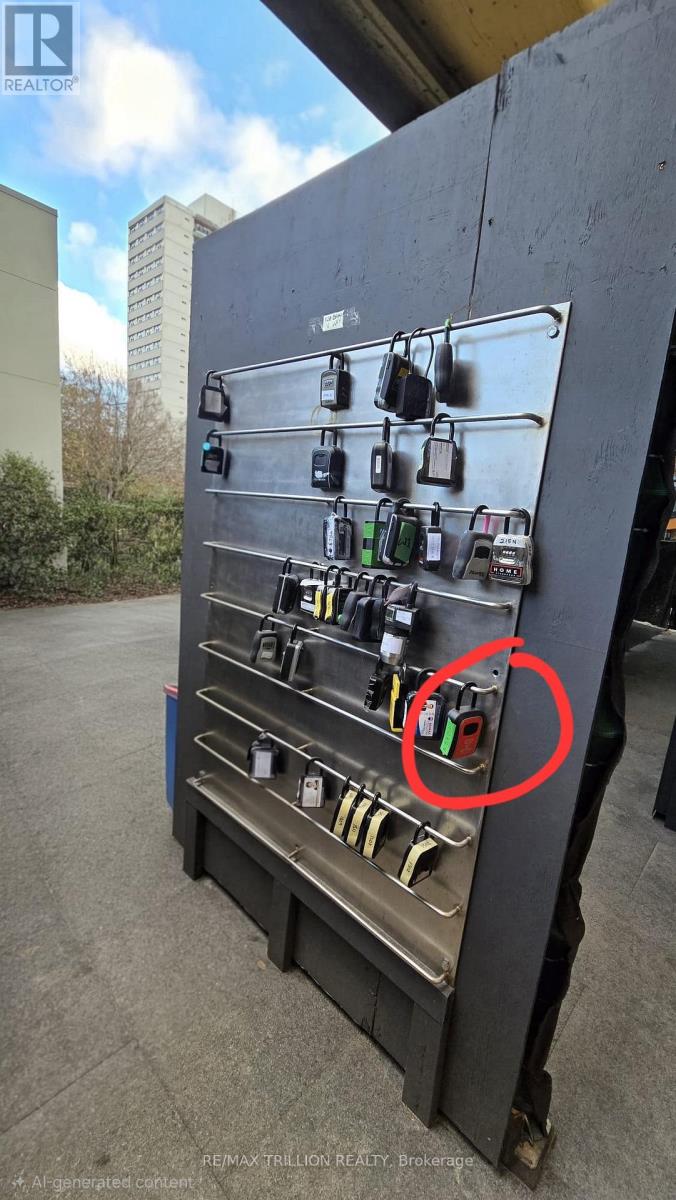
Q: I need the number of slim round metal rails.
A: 9